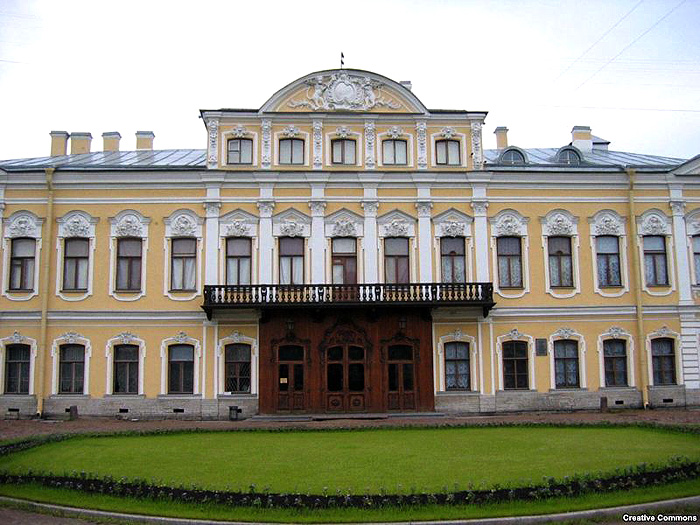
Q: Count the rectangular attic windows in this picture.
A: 5